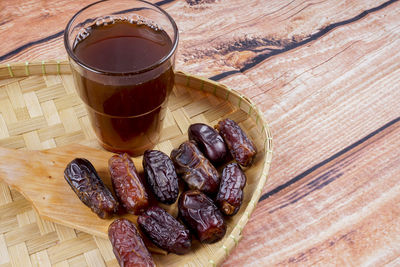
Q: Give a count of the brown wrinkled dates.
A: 10